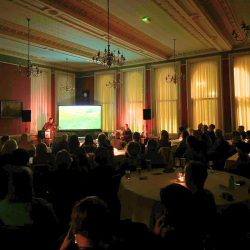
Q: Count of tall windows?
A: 7